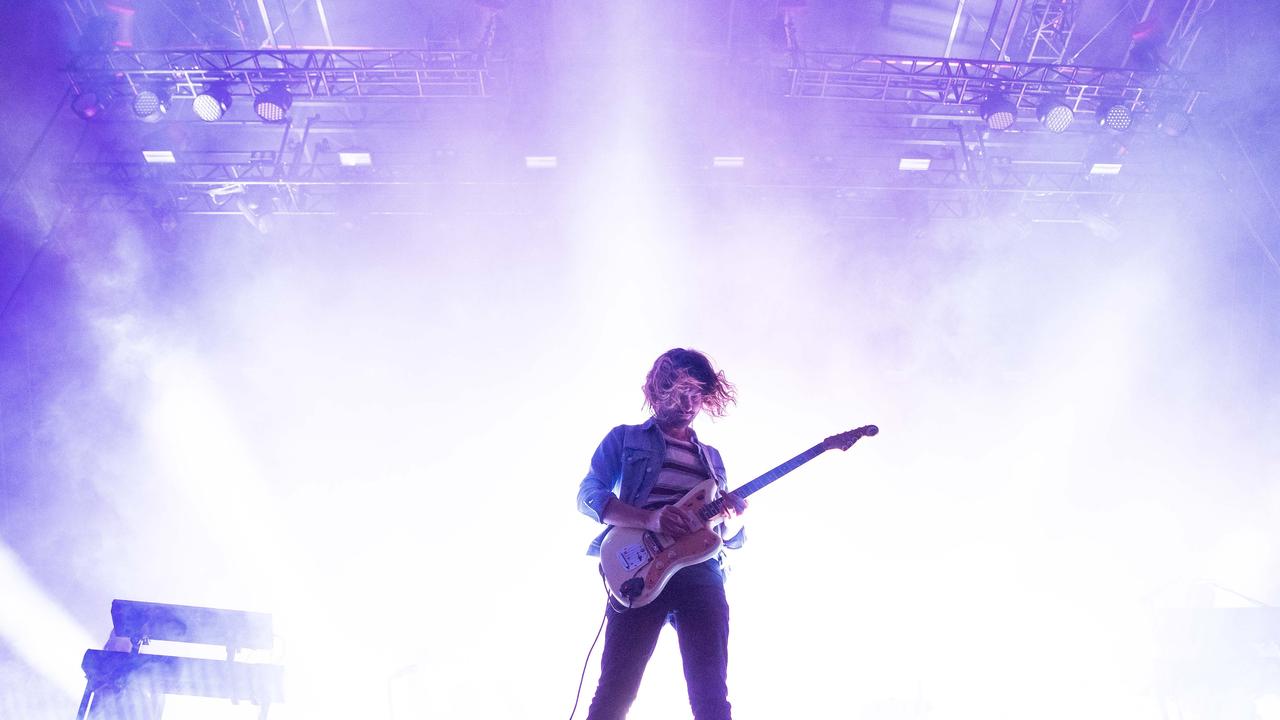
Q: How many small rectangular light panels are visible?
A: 6